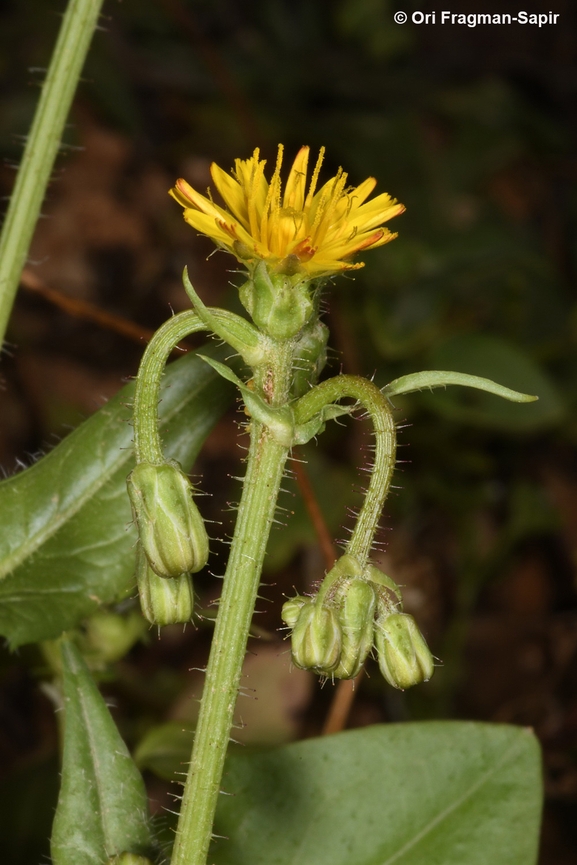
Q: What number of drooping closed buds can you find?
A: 6